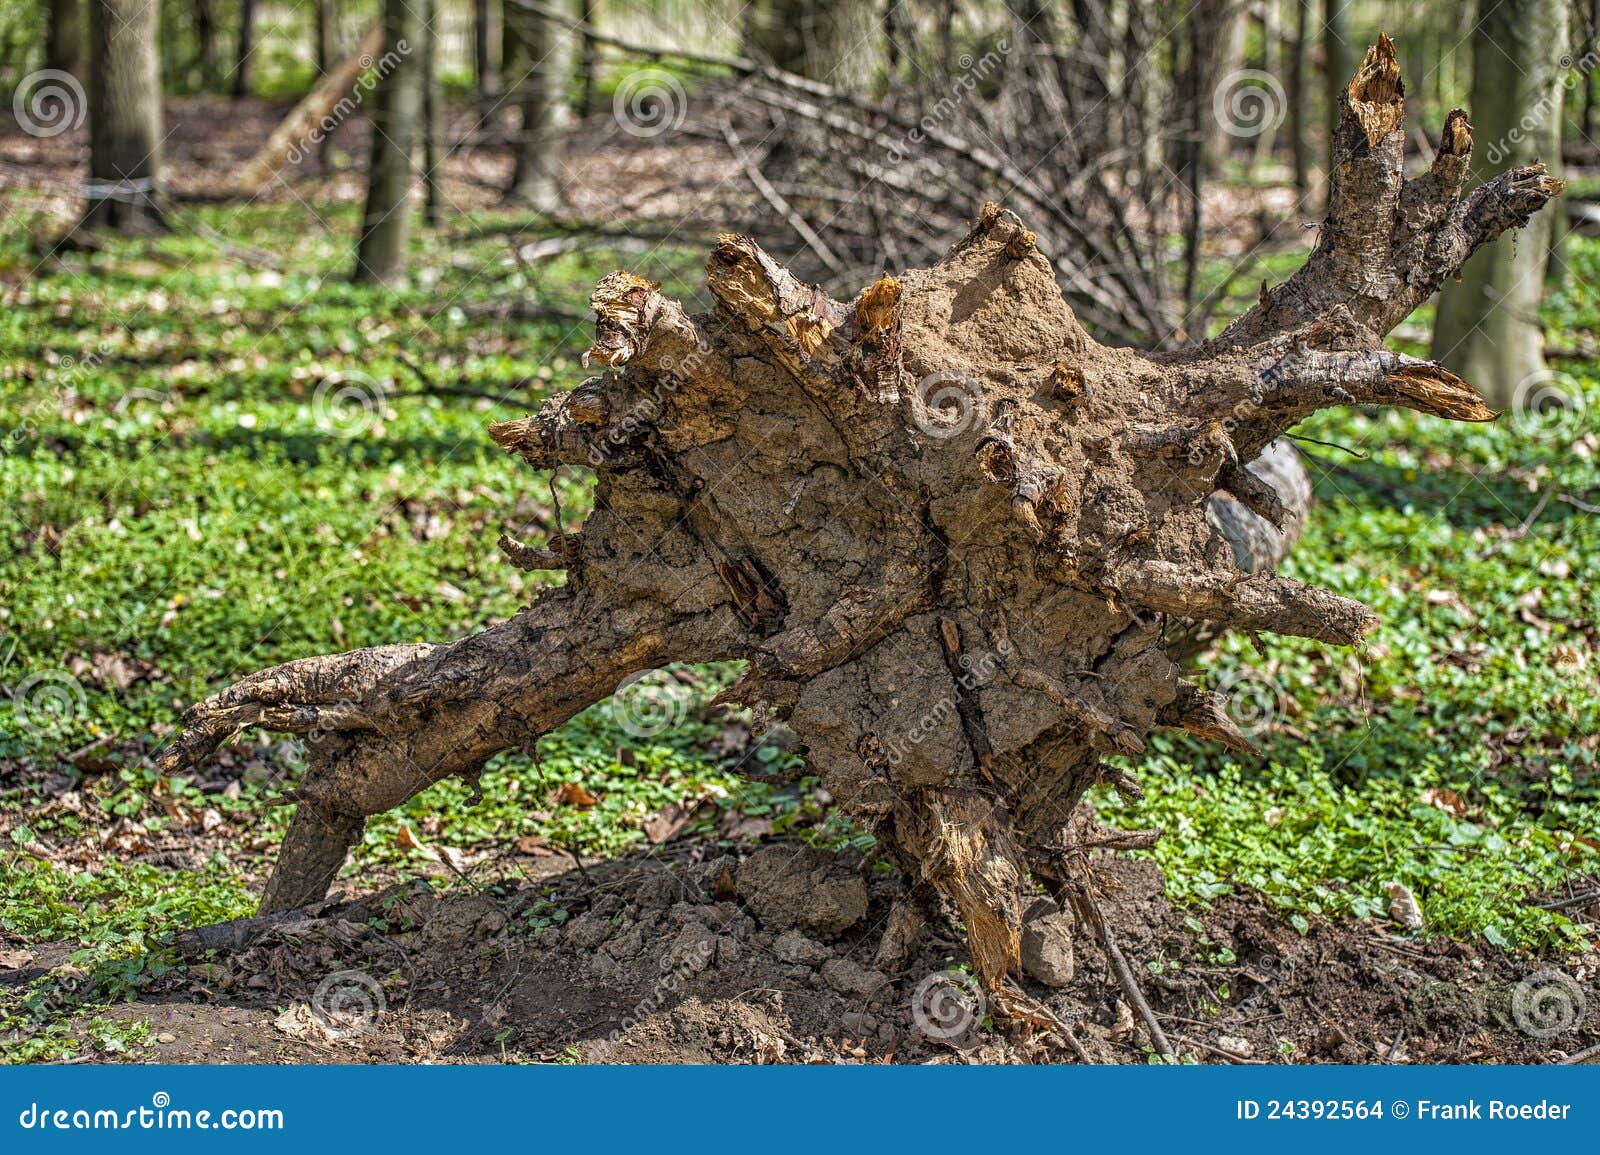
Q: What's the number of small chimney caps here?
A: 0